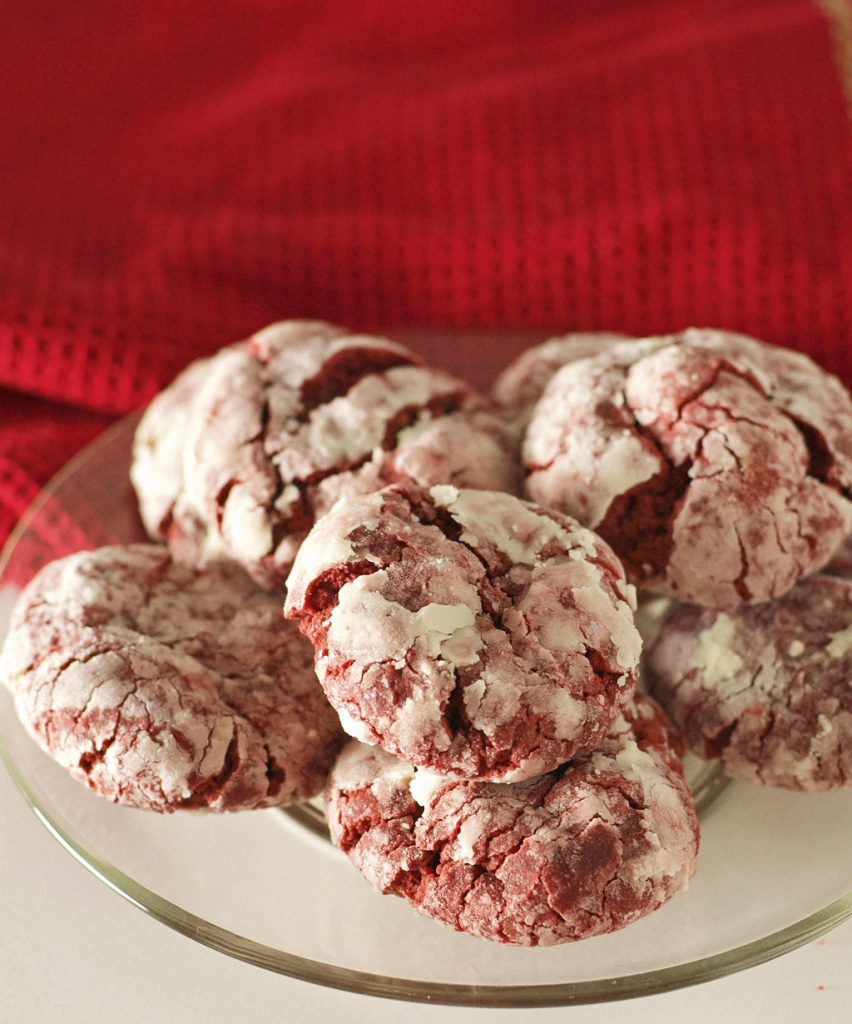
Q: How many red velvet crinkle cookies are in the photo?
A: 7